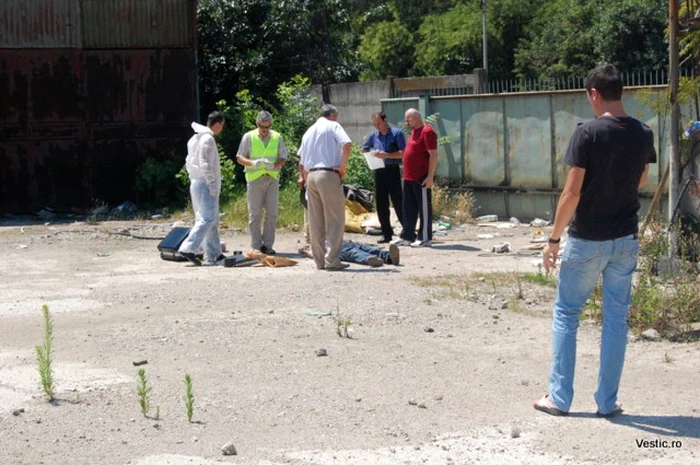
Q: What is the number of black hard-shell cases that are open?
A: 1